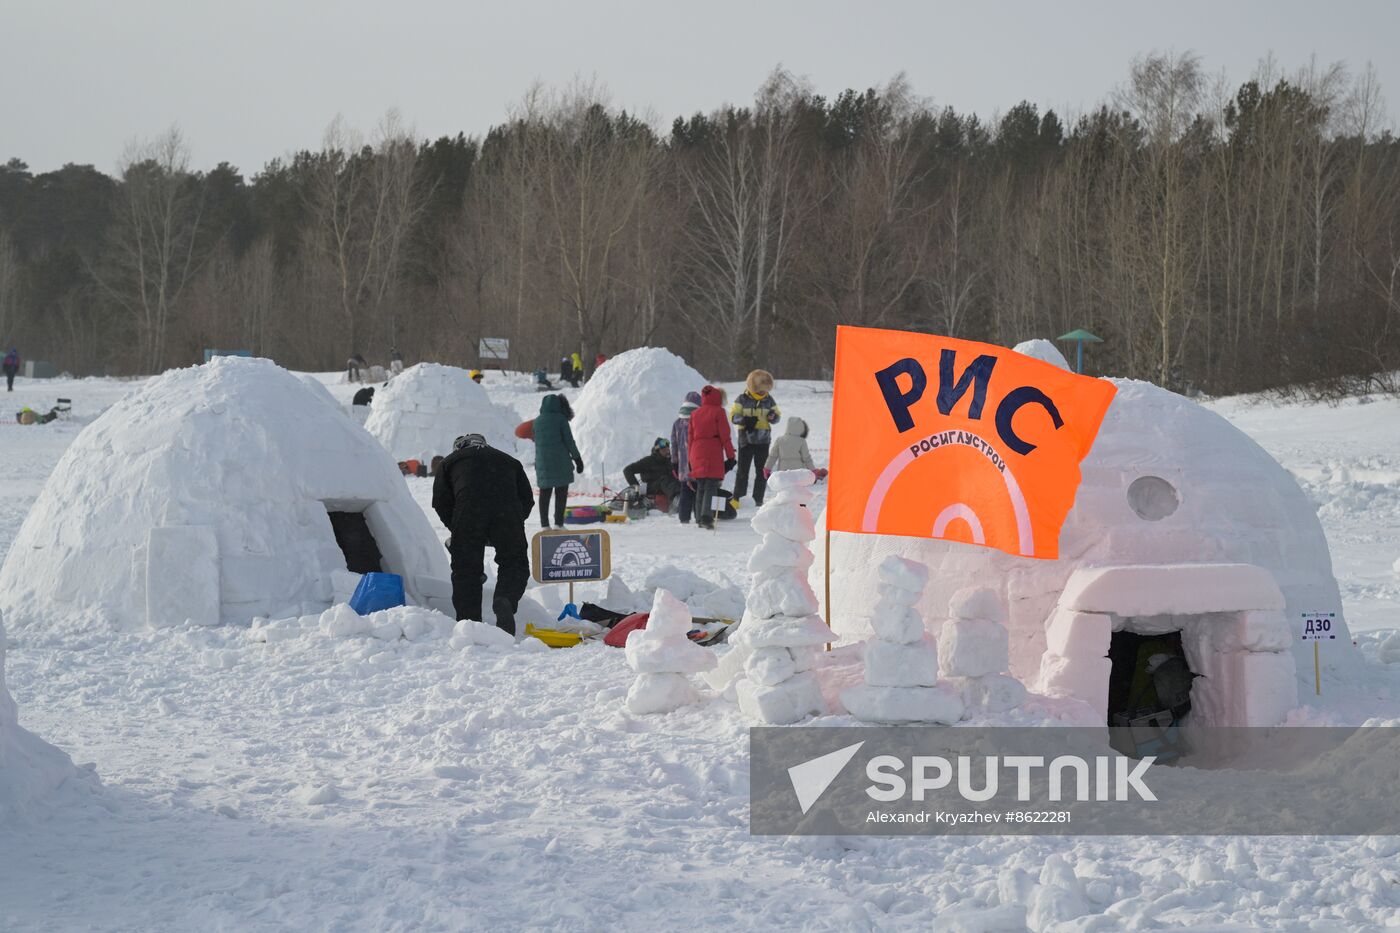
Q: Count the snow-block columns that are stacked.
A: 4